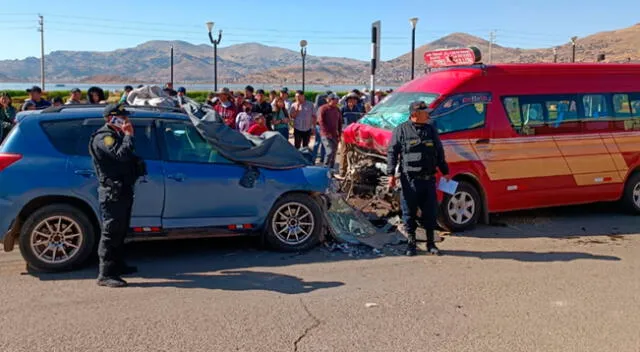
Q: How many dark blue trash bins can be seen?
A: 0